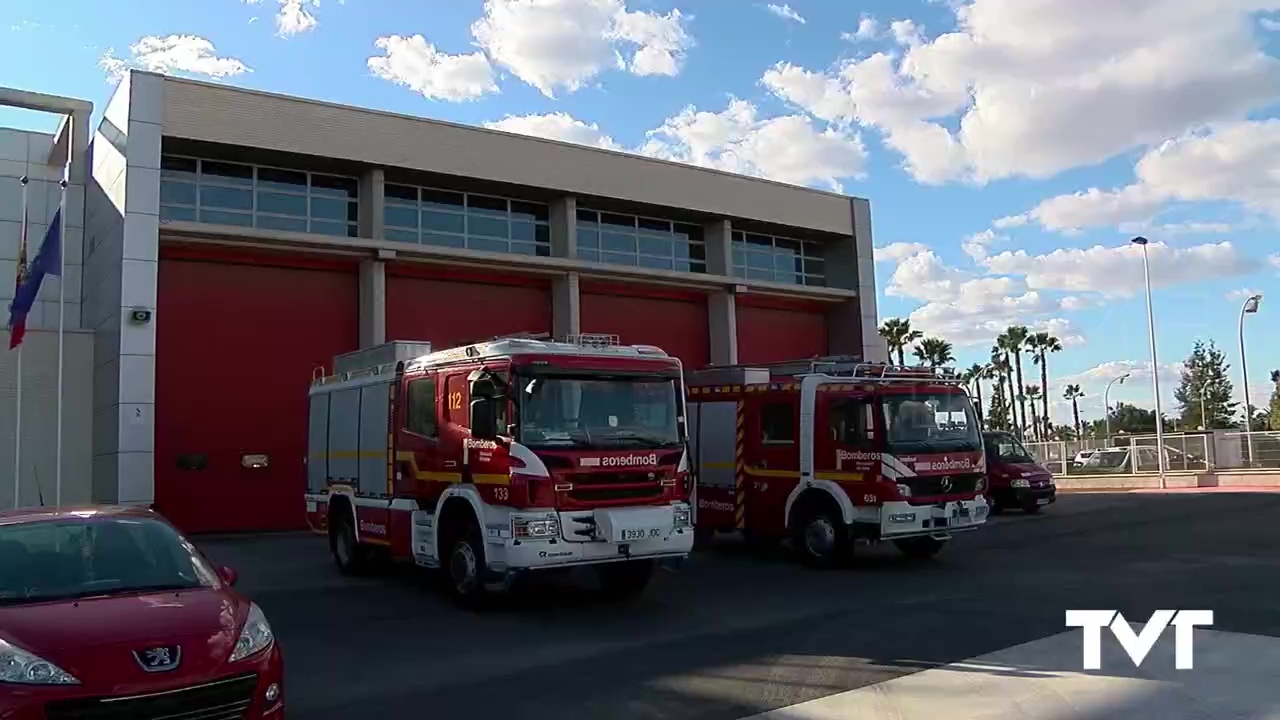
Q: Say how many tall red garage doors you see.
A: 4